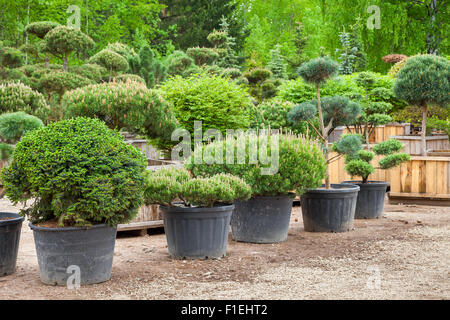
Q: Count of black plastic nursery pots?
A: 6